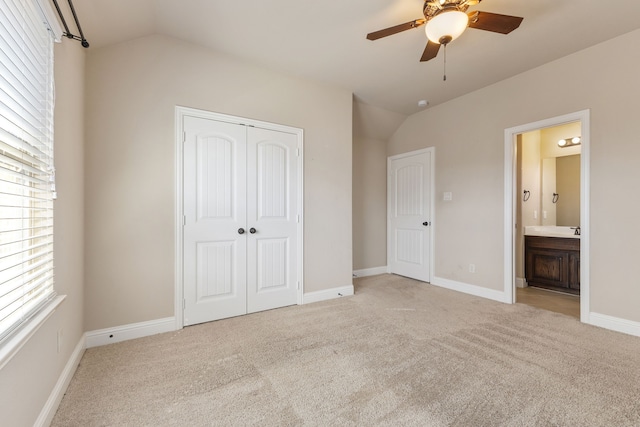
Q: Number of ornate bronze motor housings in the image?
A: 1